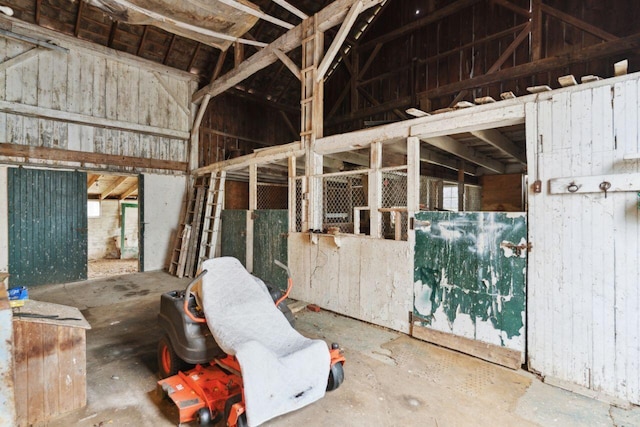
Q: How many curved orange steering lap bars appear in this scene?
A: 2